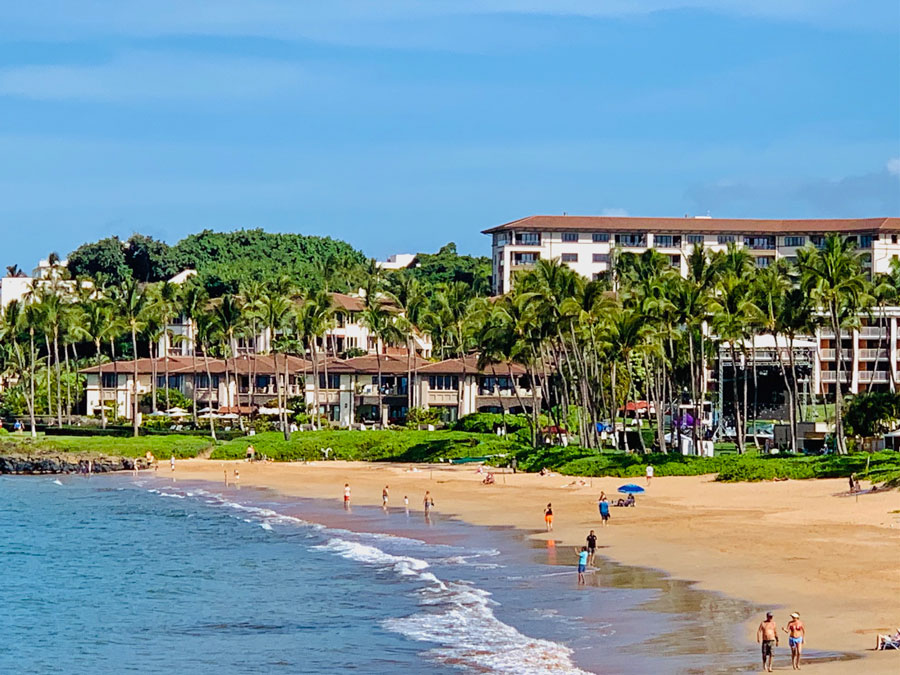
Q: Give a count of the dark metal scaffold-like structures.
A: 1